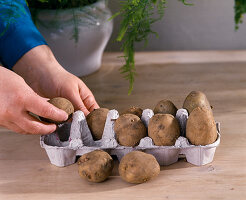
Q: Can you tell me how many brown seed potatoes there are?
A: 10